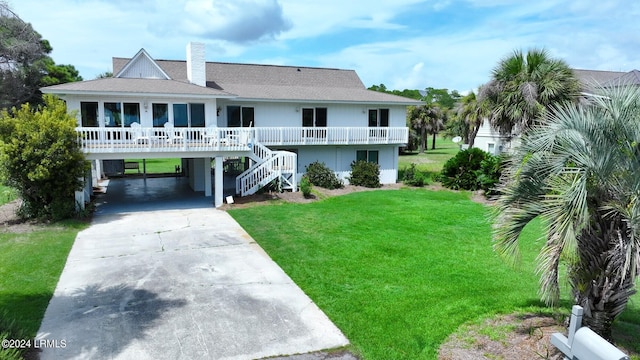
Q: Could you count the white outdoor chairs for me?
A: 4